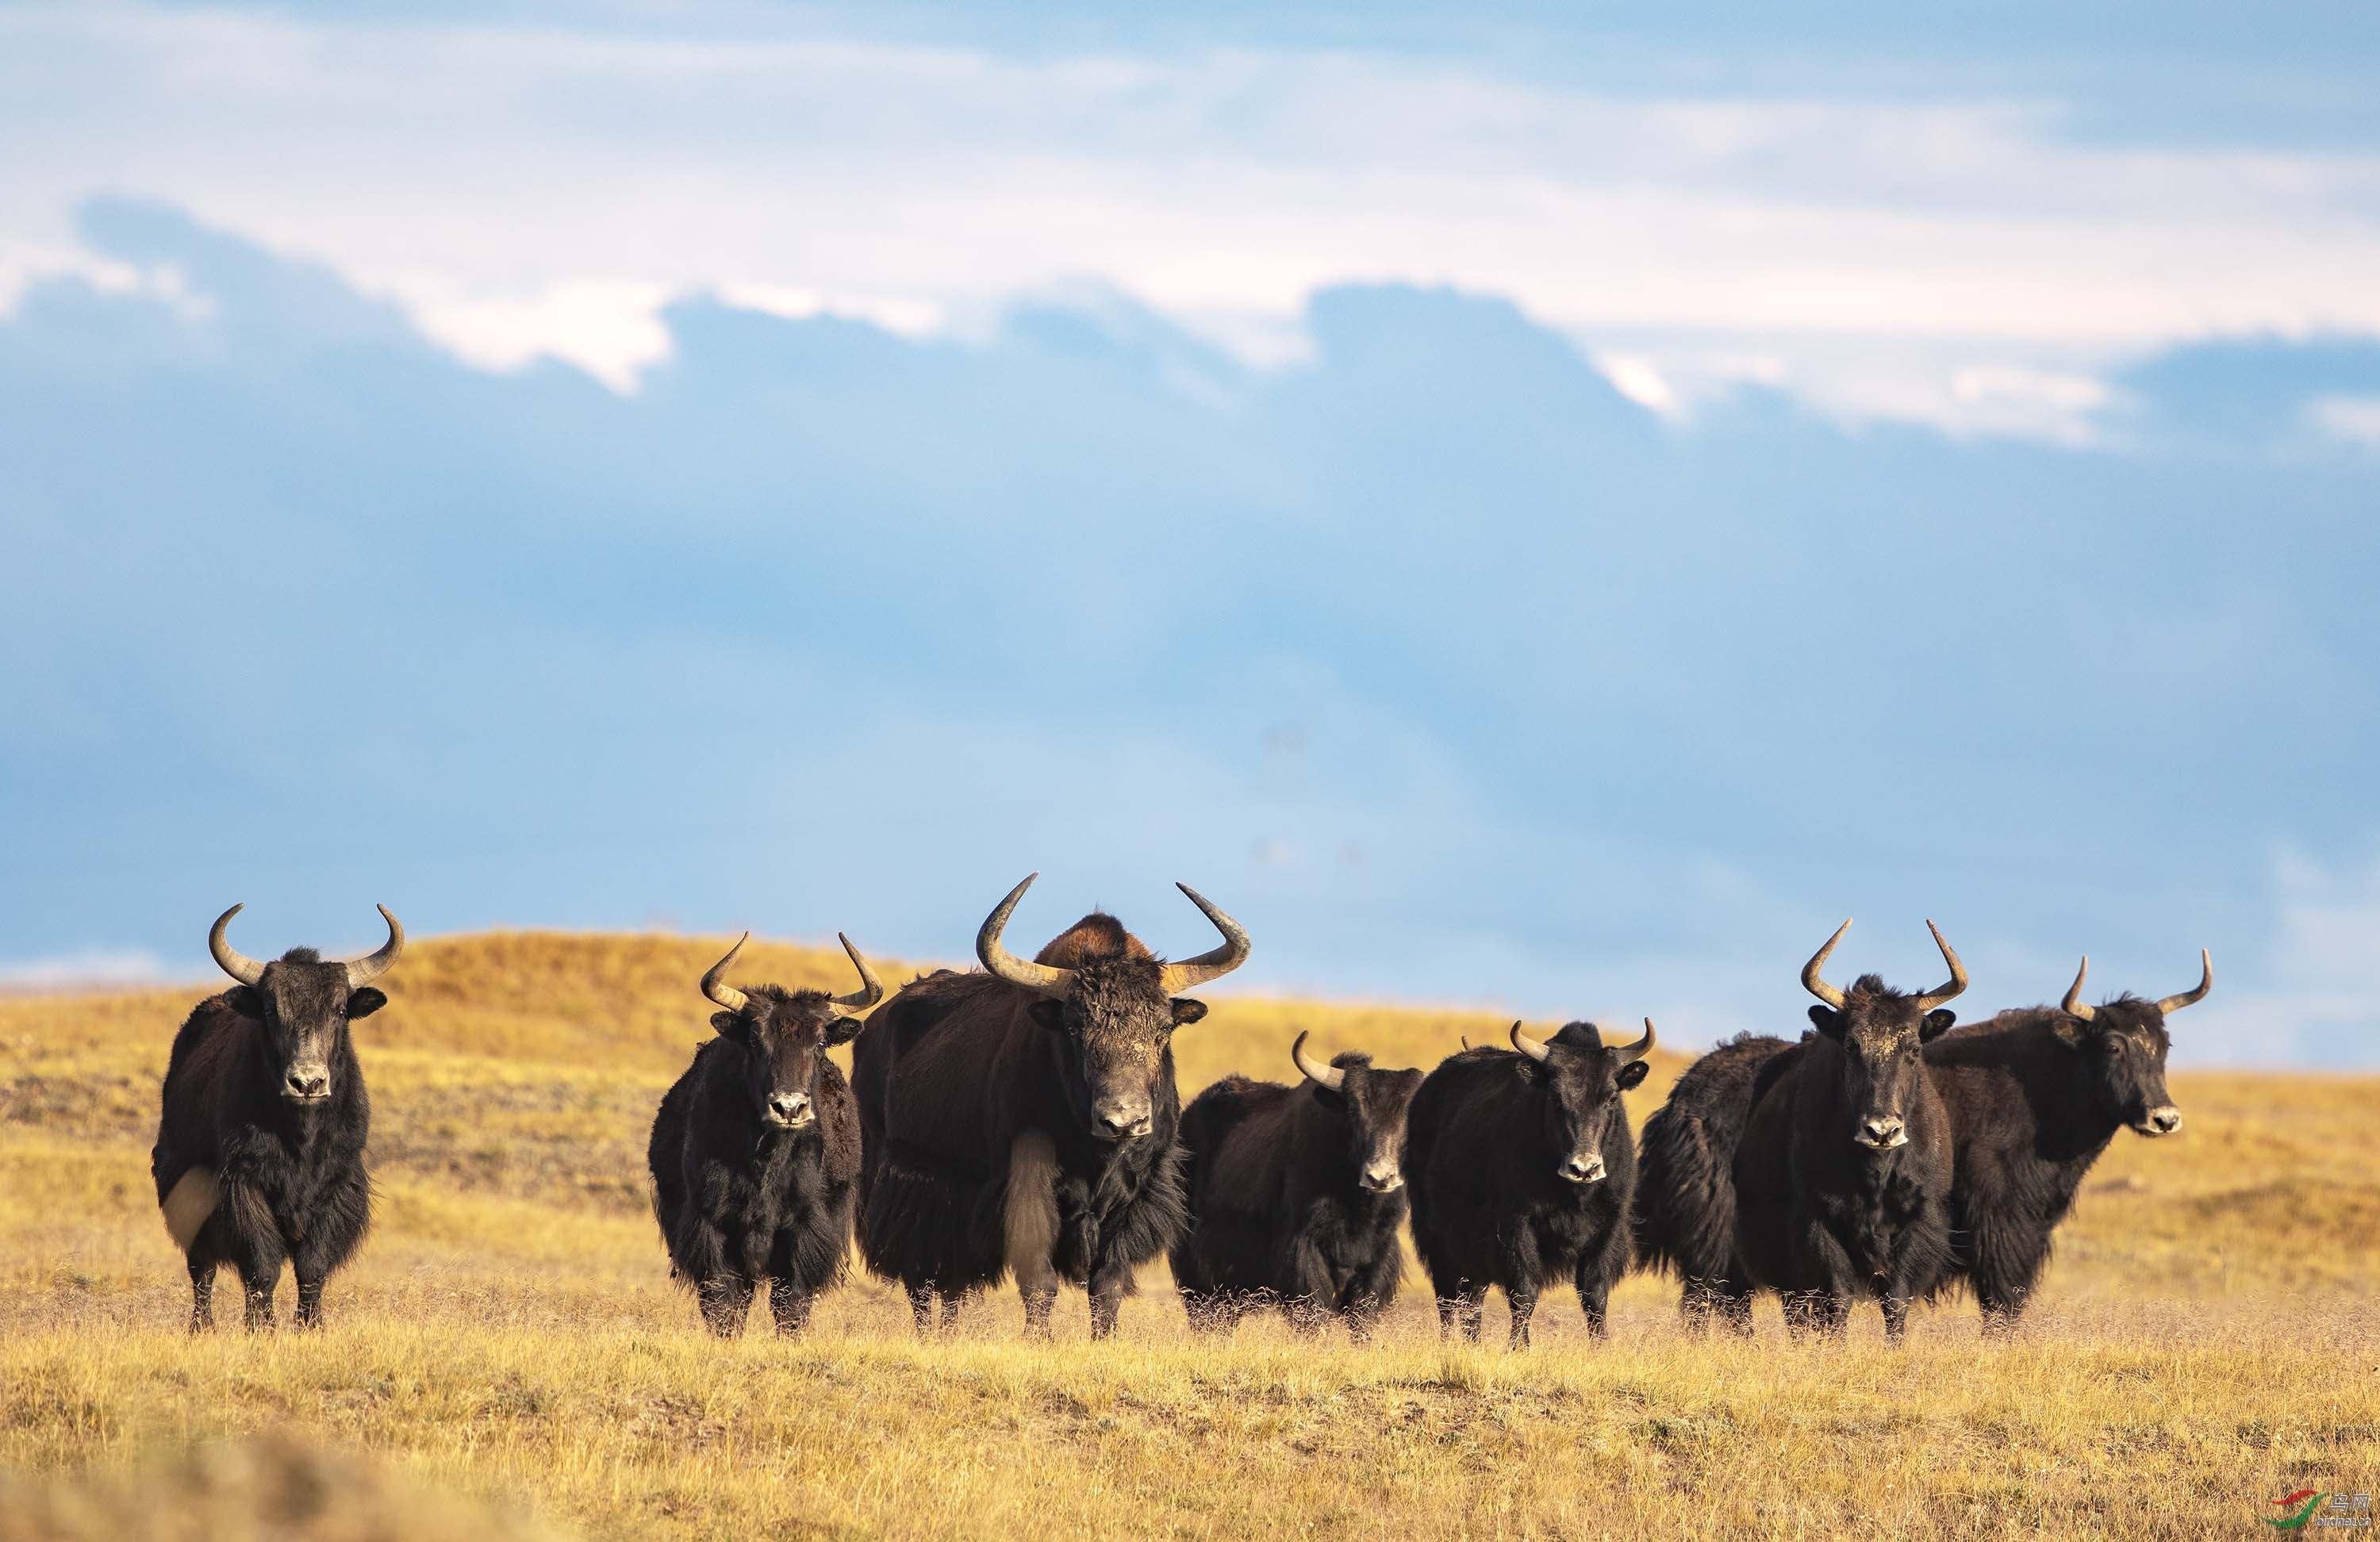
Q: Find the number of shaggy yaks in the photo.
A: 7